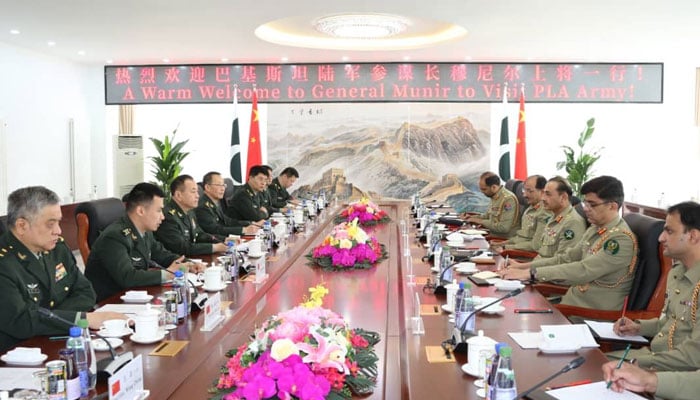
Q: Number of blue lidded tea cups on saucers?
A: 0